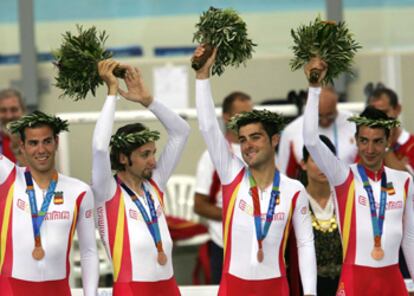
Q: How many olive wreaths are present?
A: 4